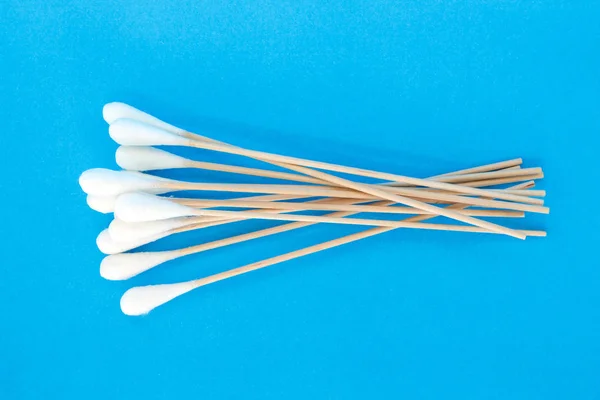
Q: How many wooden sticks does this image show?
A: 11